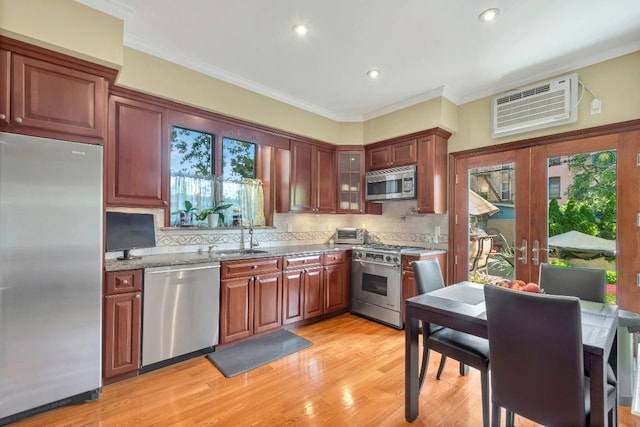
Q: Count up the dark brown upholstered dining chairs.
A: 3